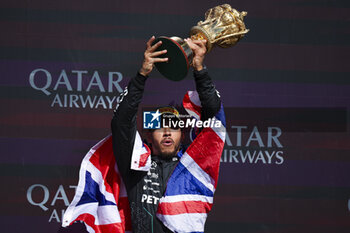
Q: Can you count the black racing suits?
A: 1